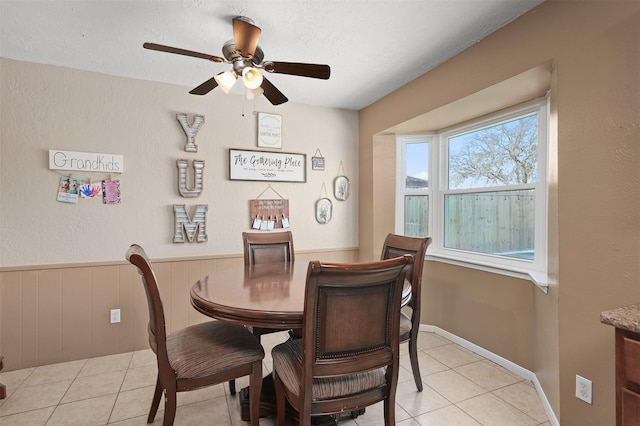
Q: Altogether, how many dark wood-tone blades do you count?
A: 5